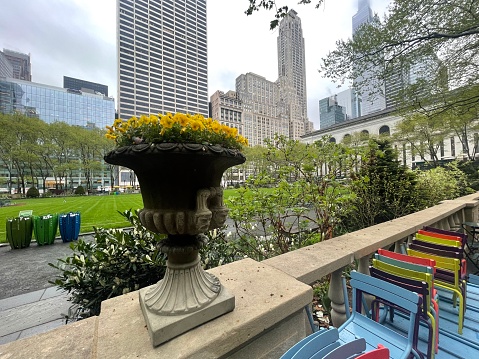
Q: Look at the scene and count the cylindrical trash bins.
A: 3